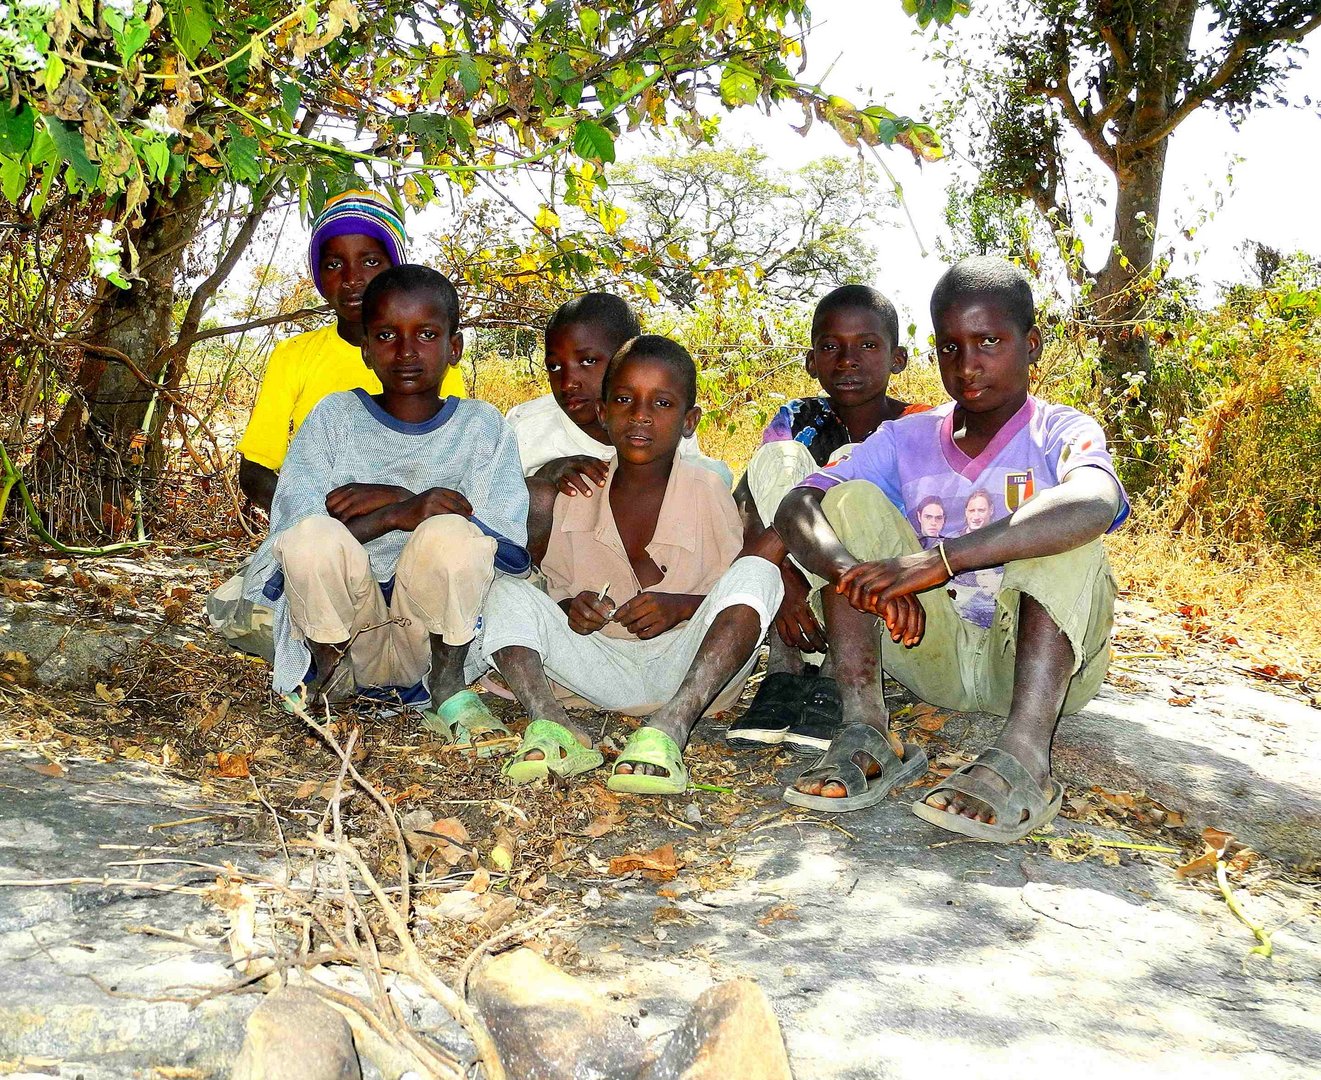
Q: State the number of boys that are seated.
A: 6